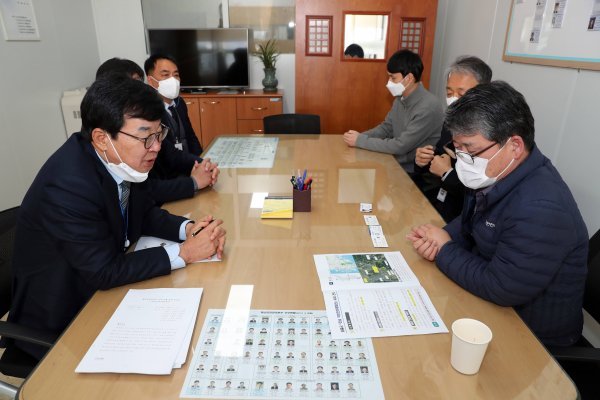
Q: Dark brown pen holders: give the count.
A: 1